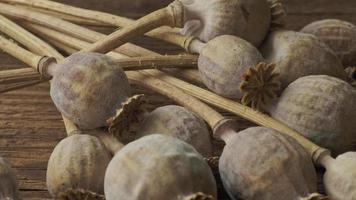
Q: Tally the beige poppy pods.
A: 12